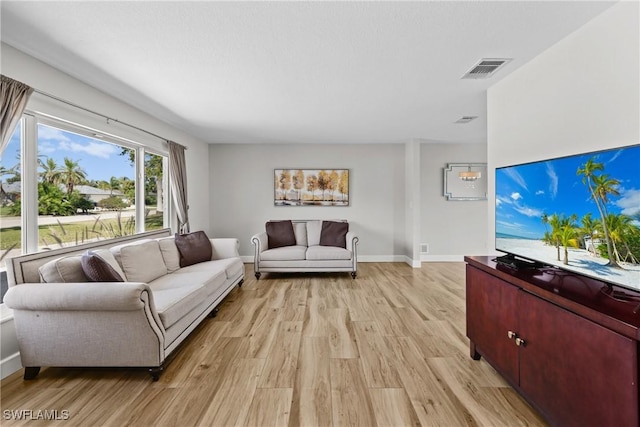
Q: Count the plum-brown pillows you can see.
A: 4